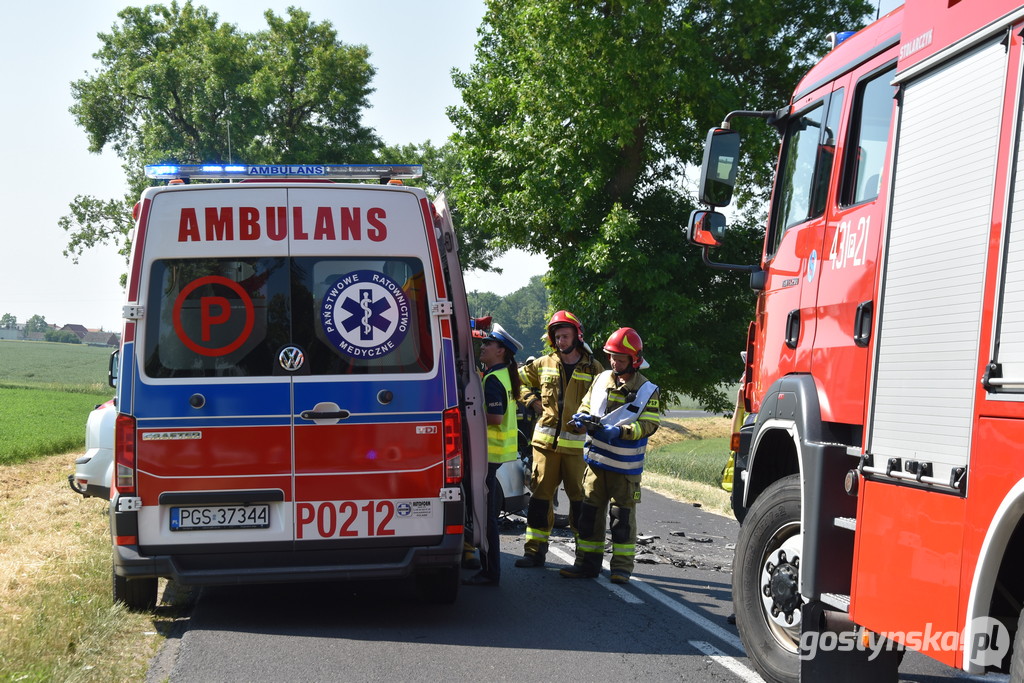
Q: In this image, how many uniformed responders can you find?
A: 3